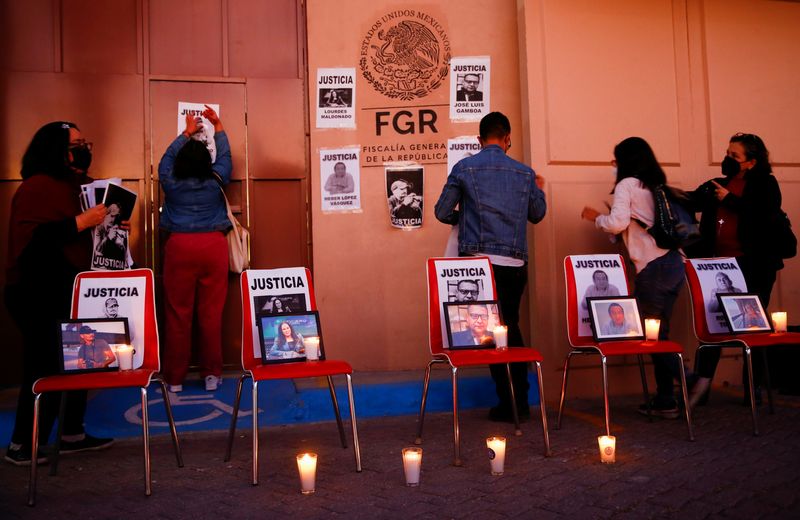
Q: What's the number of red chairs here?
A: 5